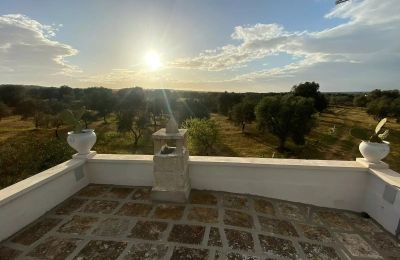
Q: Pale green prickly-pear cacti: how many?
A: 2